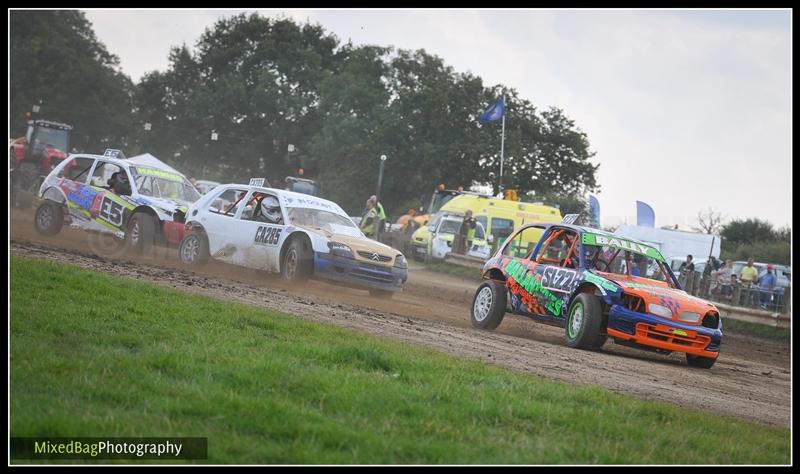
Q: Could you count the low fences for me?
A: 1